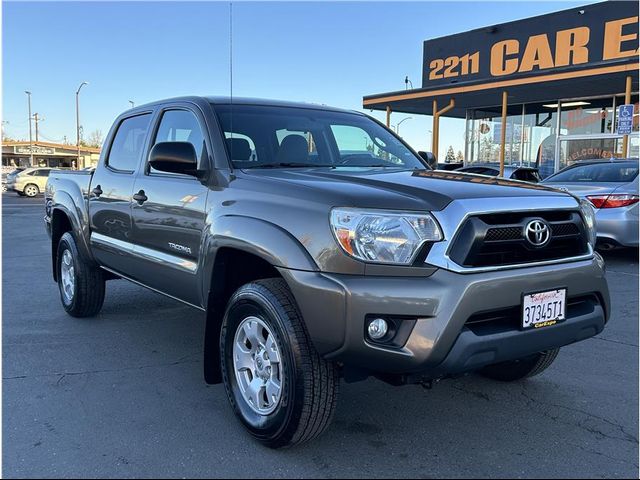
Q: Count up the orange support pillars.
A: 4